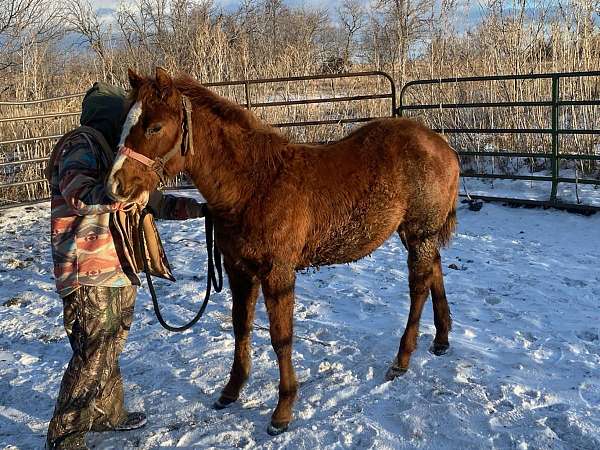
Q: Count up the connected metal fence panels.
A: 3